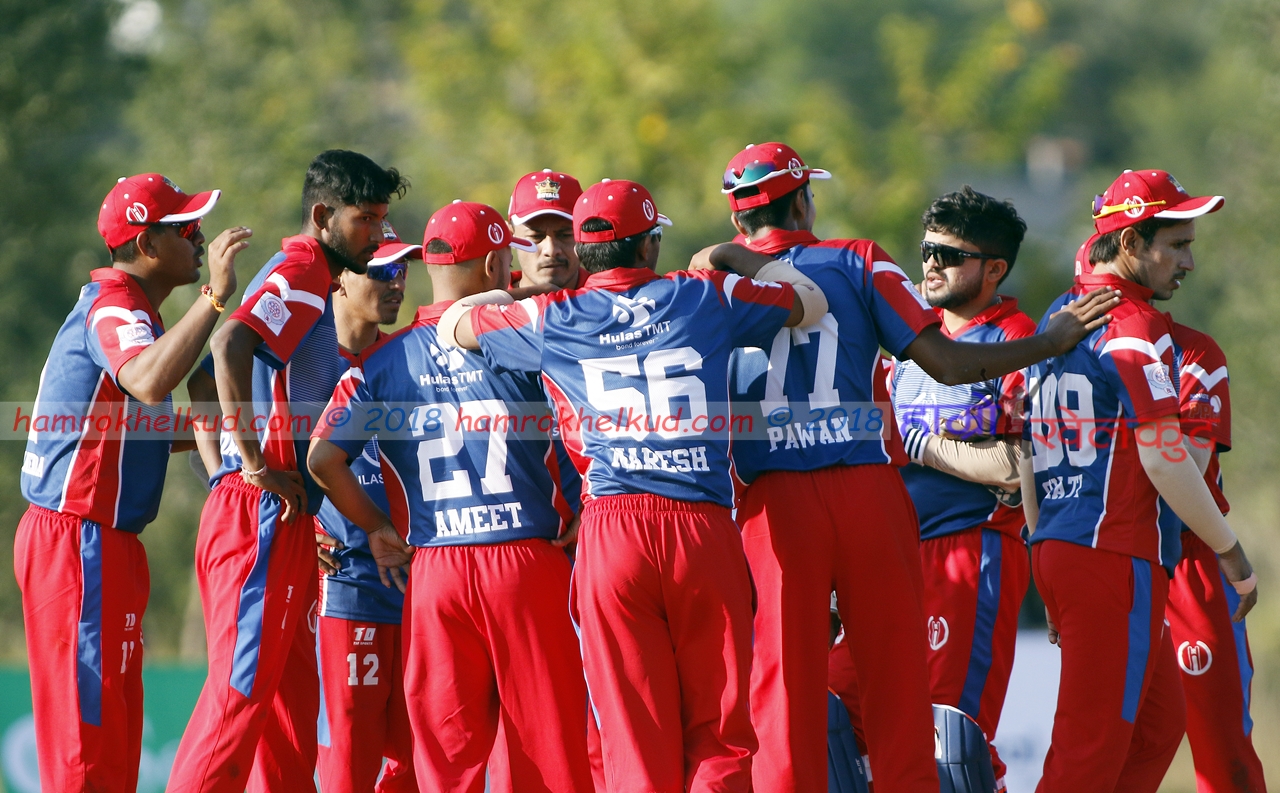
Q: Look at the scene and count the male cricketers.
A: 10